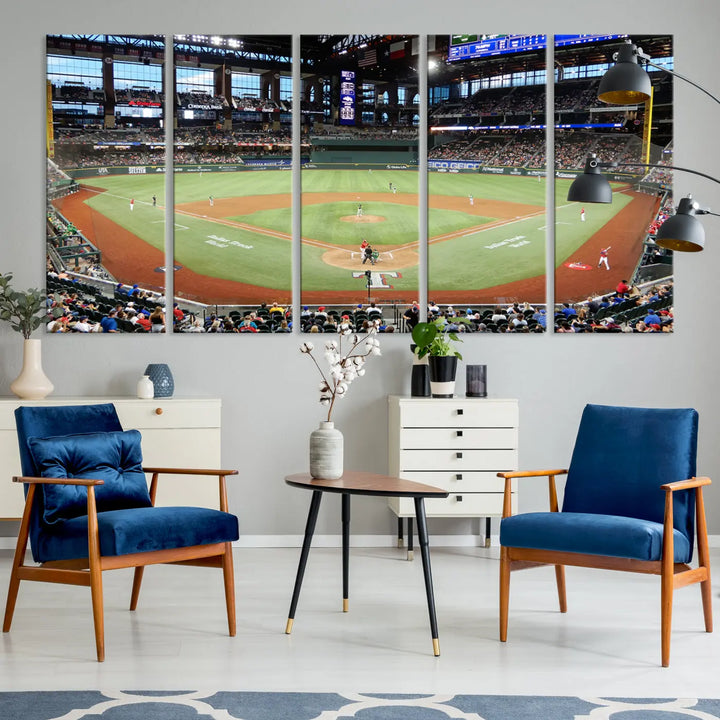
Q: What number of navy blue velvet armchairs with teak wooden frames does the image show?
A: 2